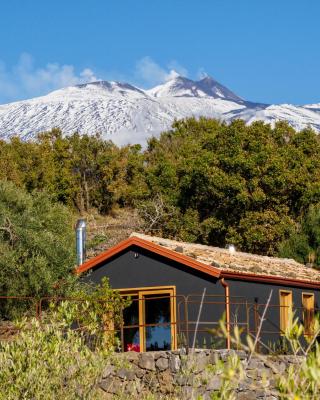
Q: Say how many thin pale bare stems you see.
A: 2